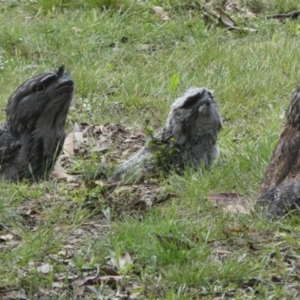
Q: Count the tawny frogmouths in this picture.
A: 3